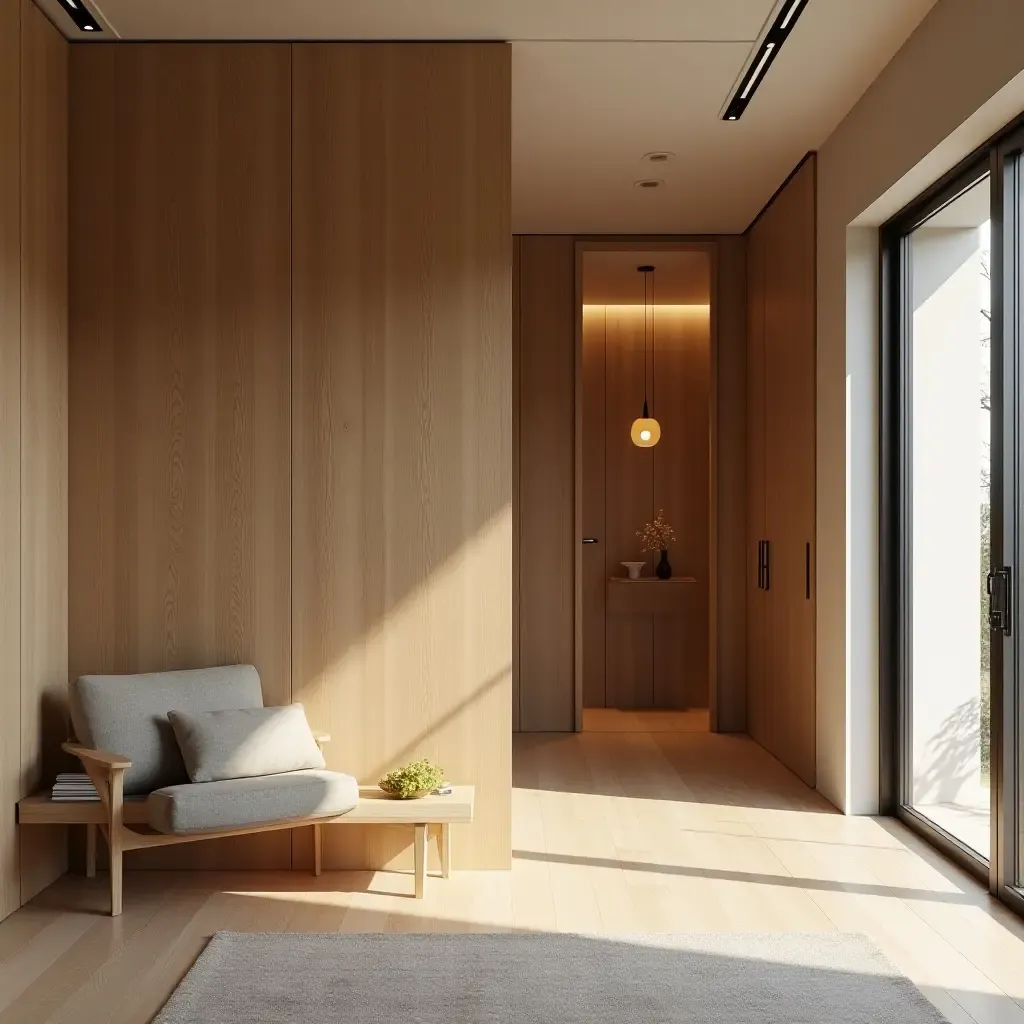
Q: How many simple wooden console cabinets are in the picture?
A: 1